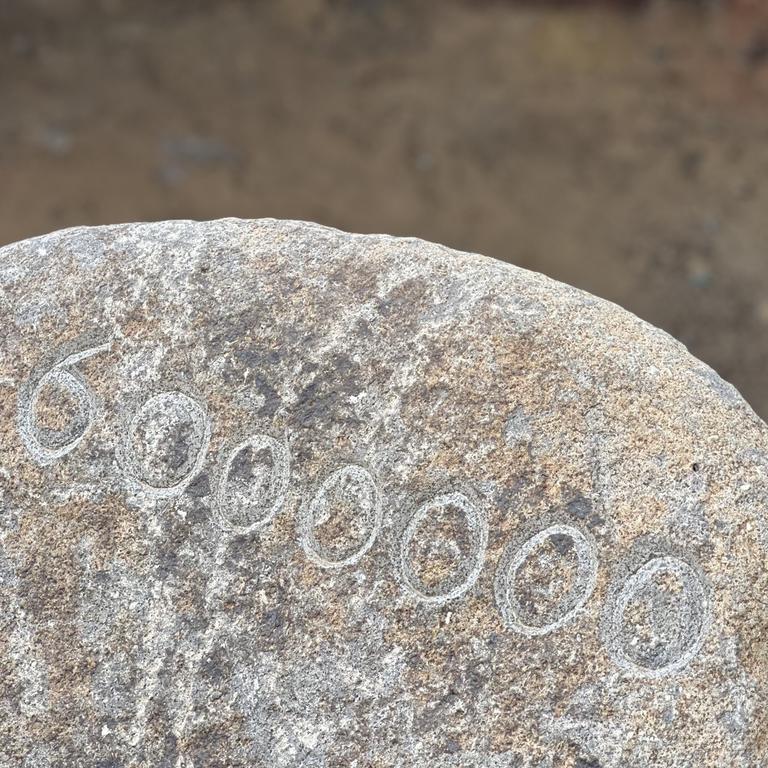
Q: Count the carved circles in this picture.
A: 6